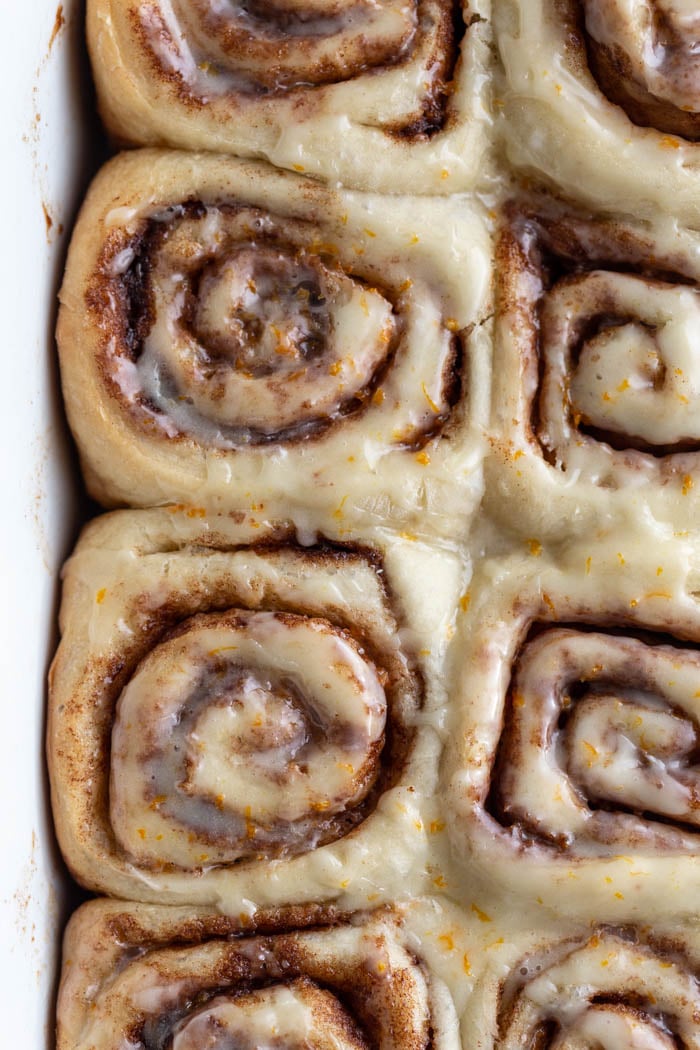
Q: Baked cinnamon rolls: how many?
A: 8